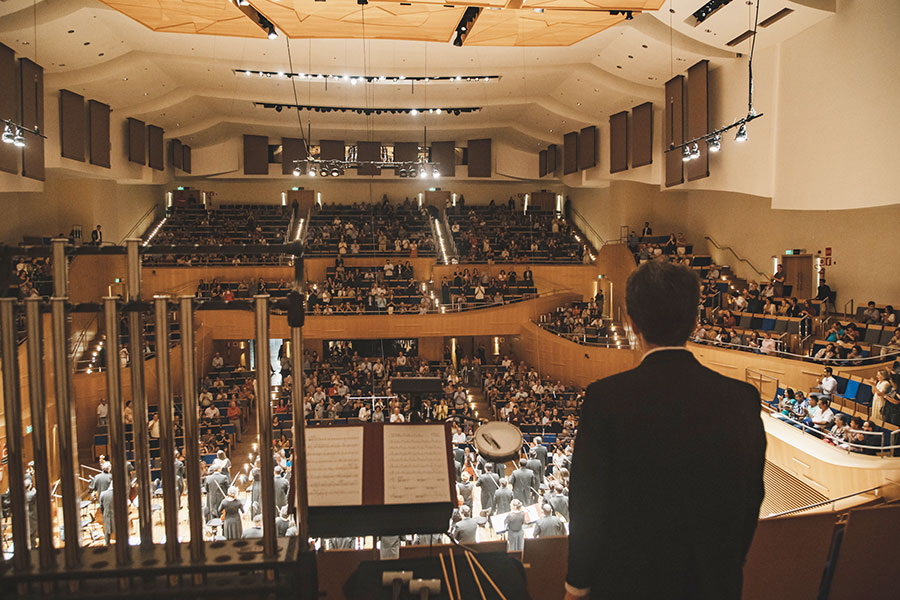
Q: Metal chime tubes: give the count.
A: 9